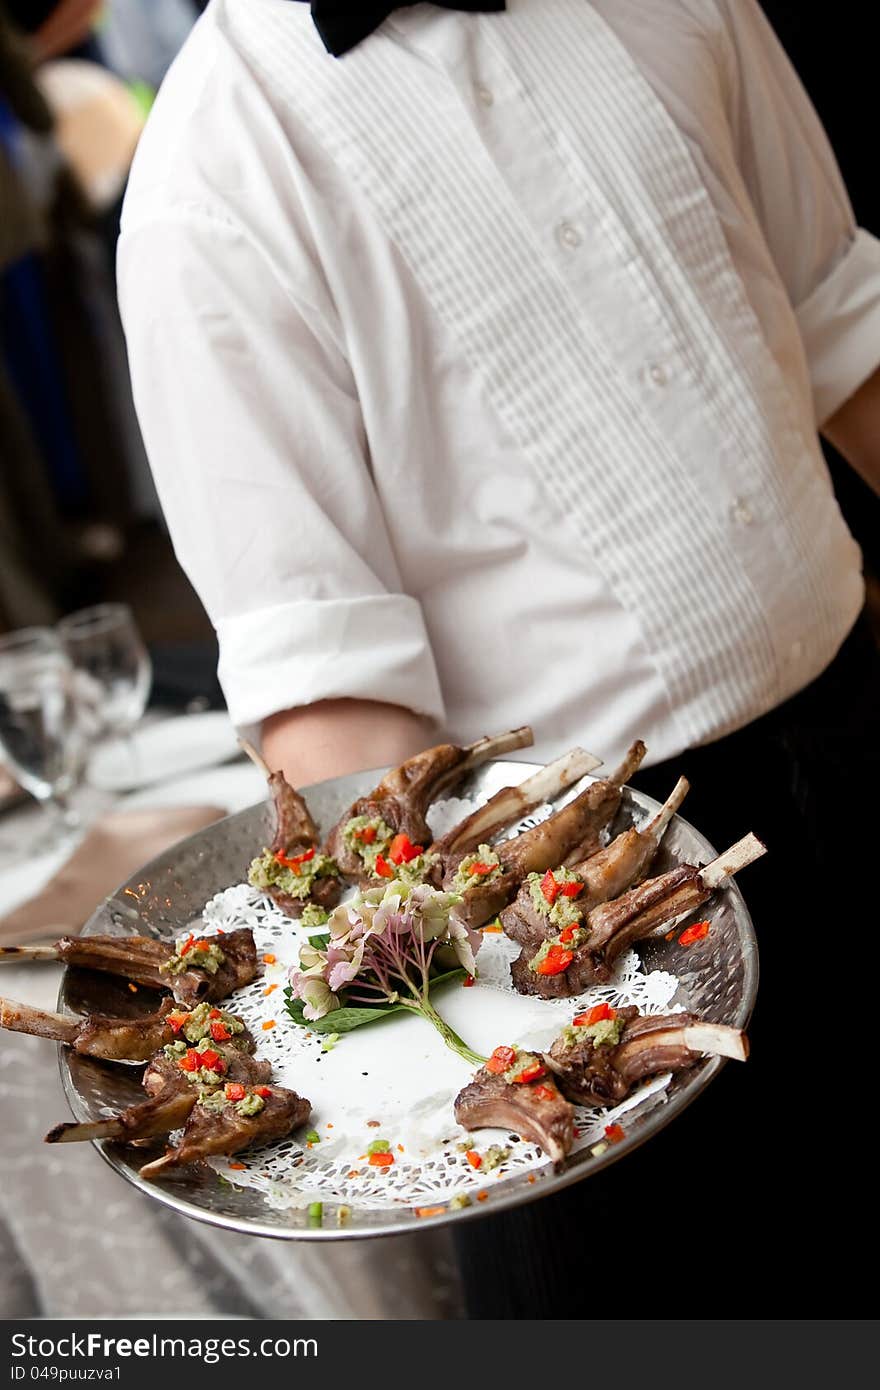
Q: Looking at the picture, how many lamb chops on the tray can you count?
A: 12